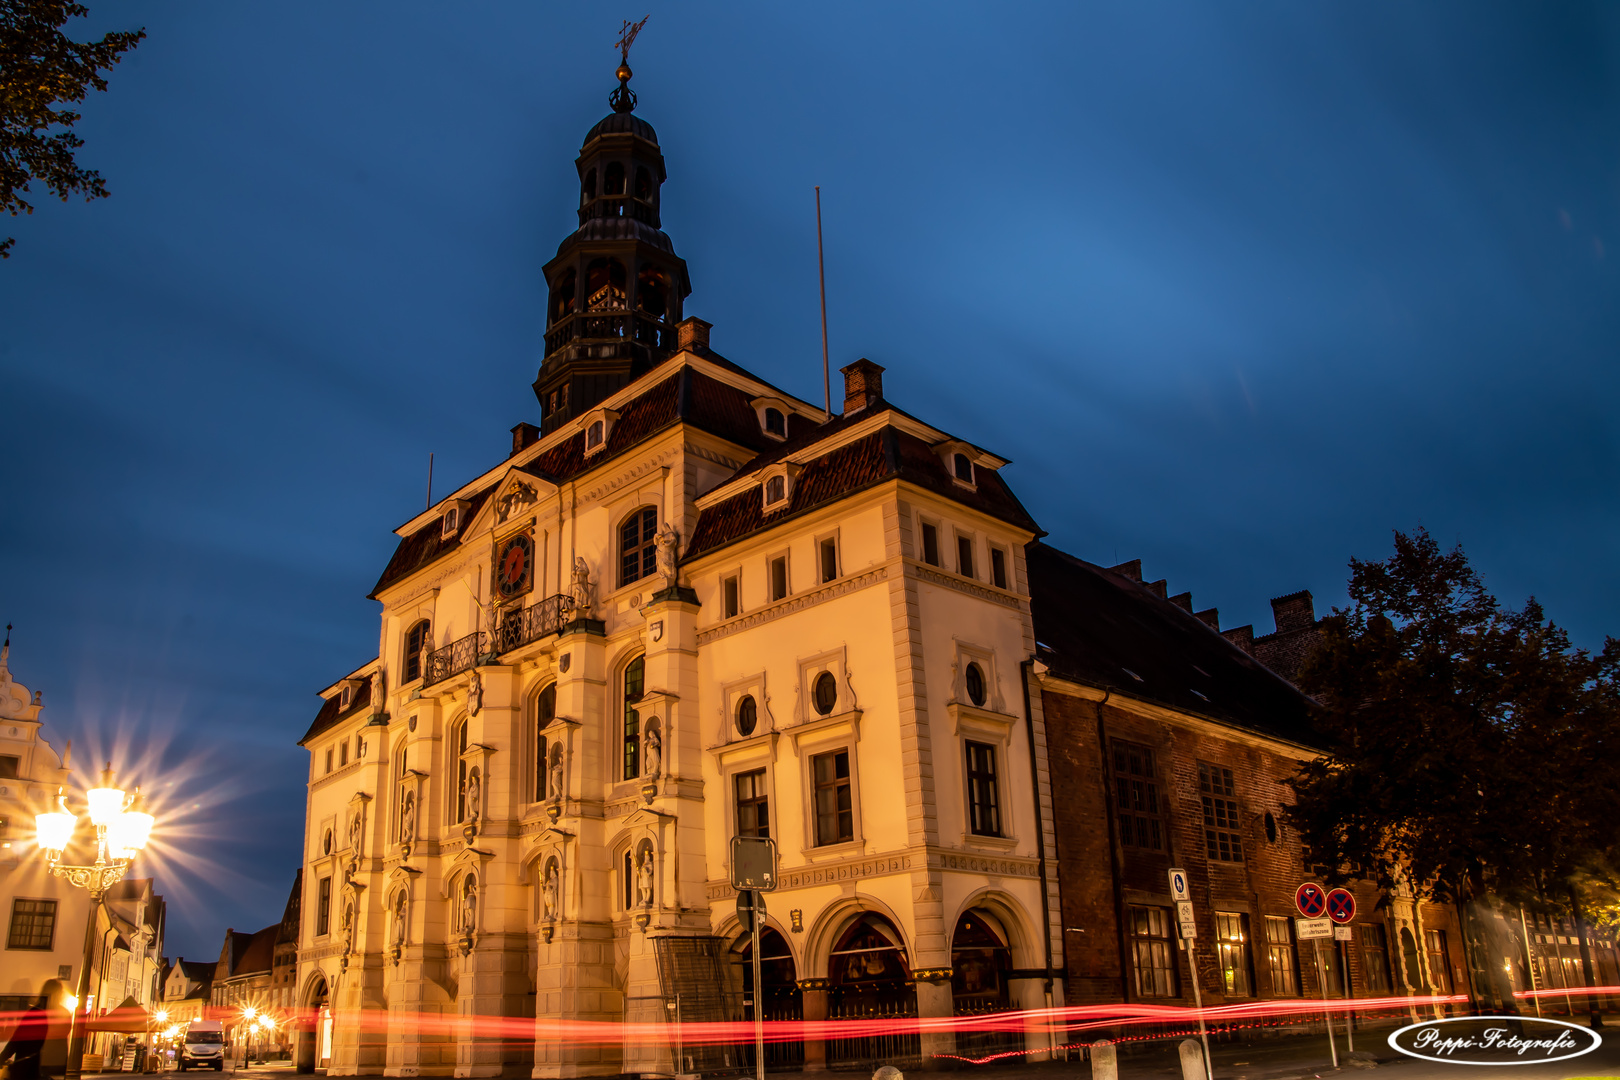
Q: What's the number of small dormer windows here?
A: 6